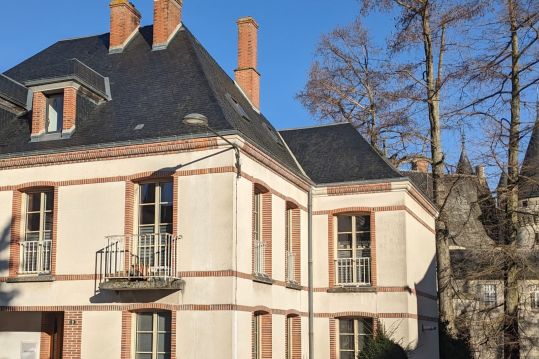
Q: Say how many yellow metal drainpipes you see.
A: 0